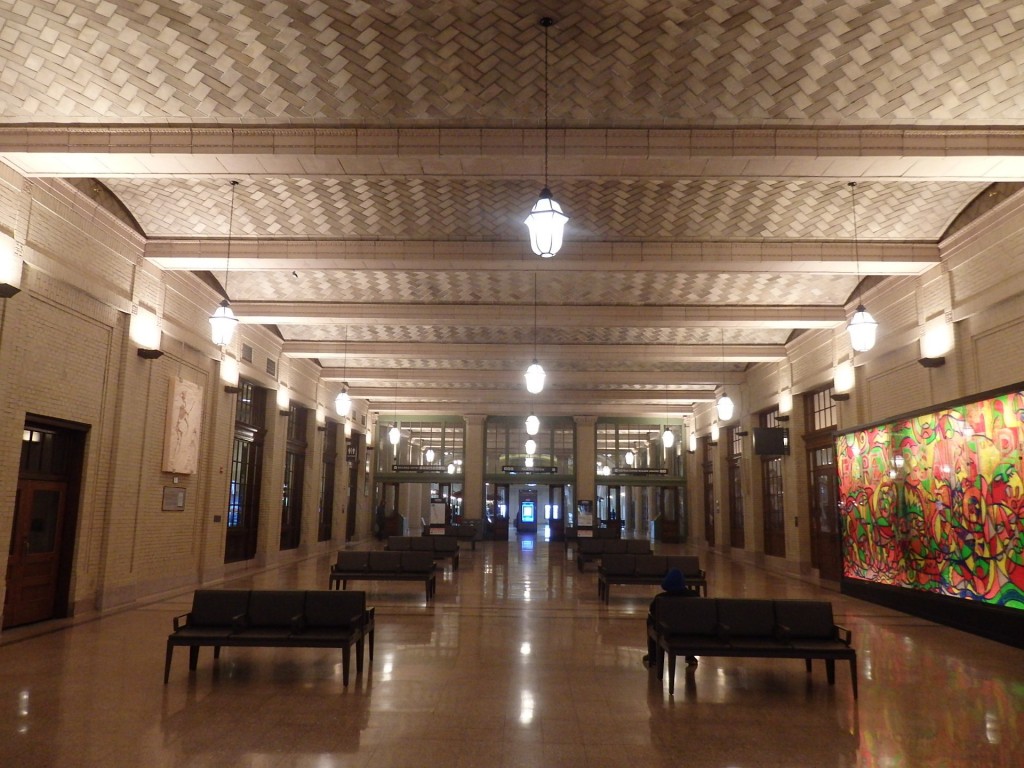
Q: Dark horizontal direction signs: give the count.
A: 3